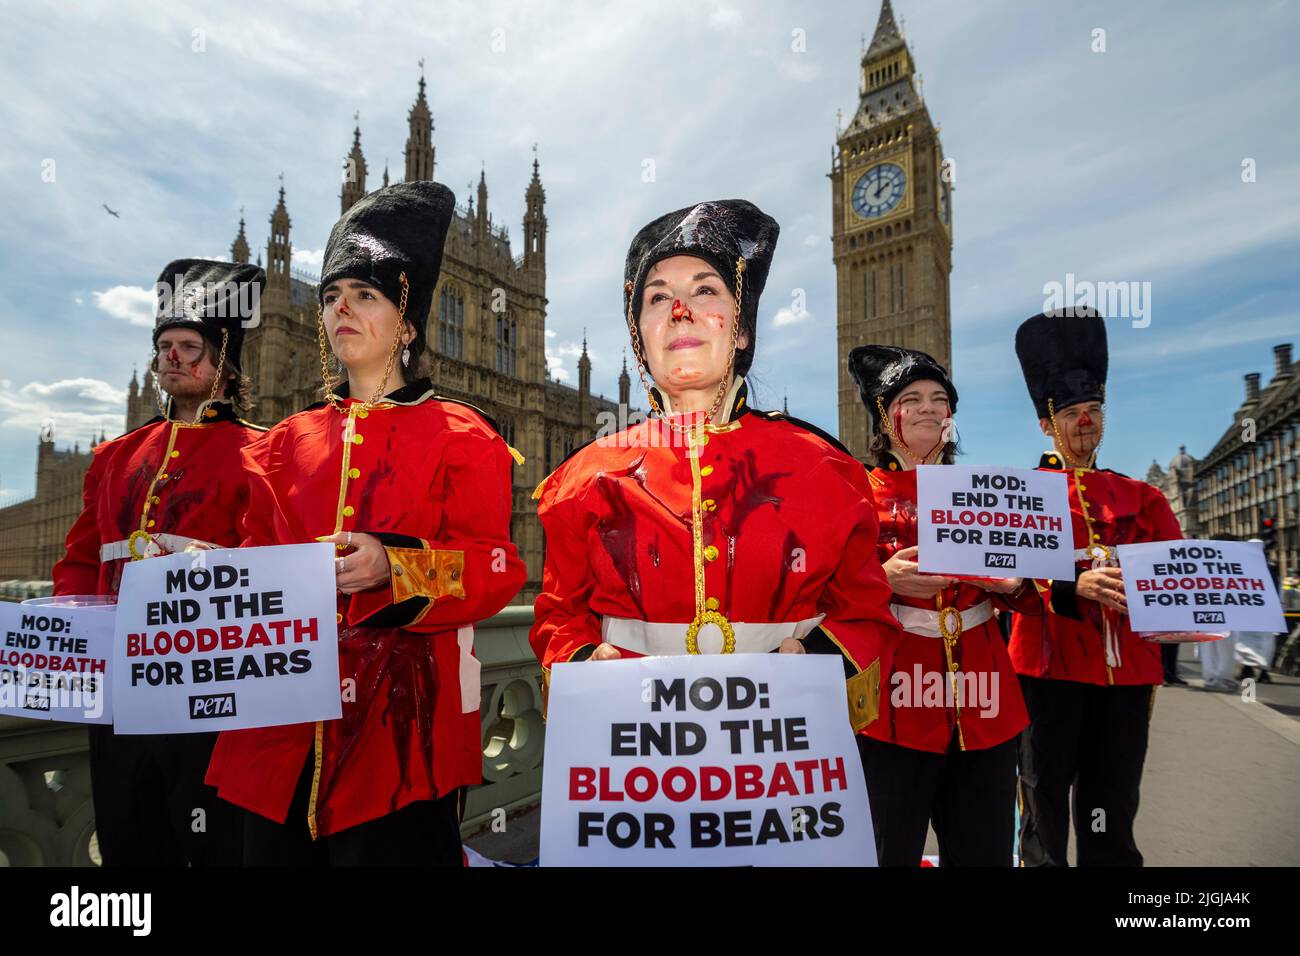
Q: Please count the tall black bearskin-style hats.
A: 5